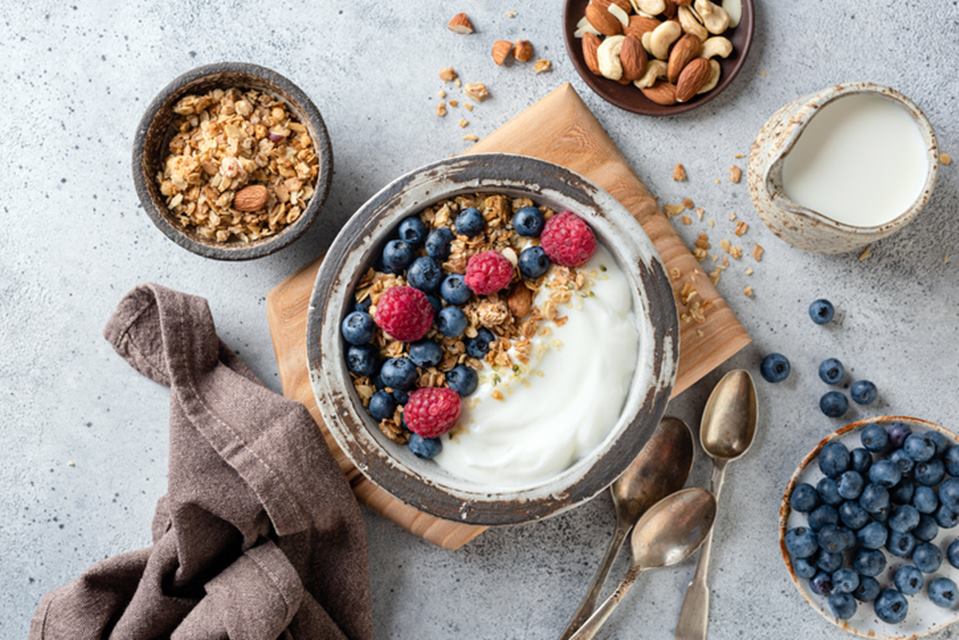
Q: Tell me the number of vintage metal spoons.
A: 3